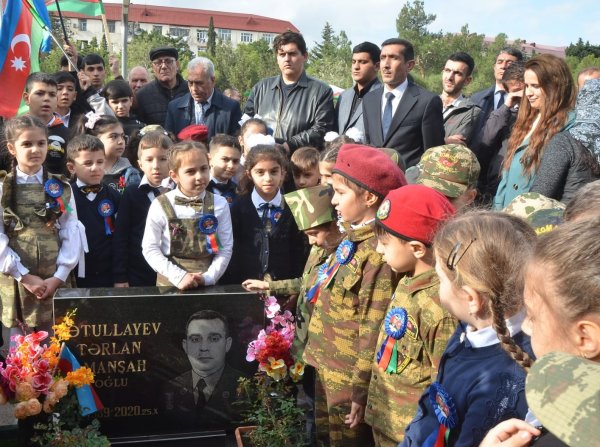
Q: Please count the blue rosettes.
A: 9